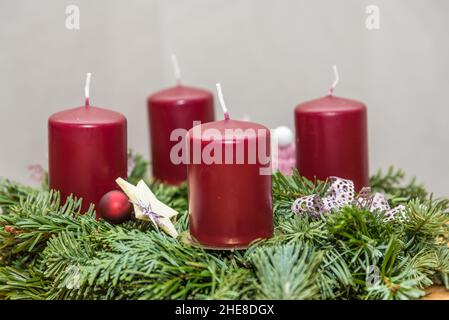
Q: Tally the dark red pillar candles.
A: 4